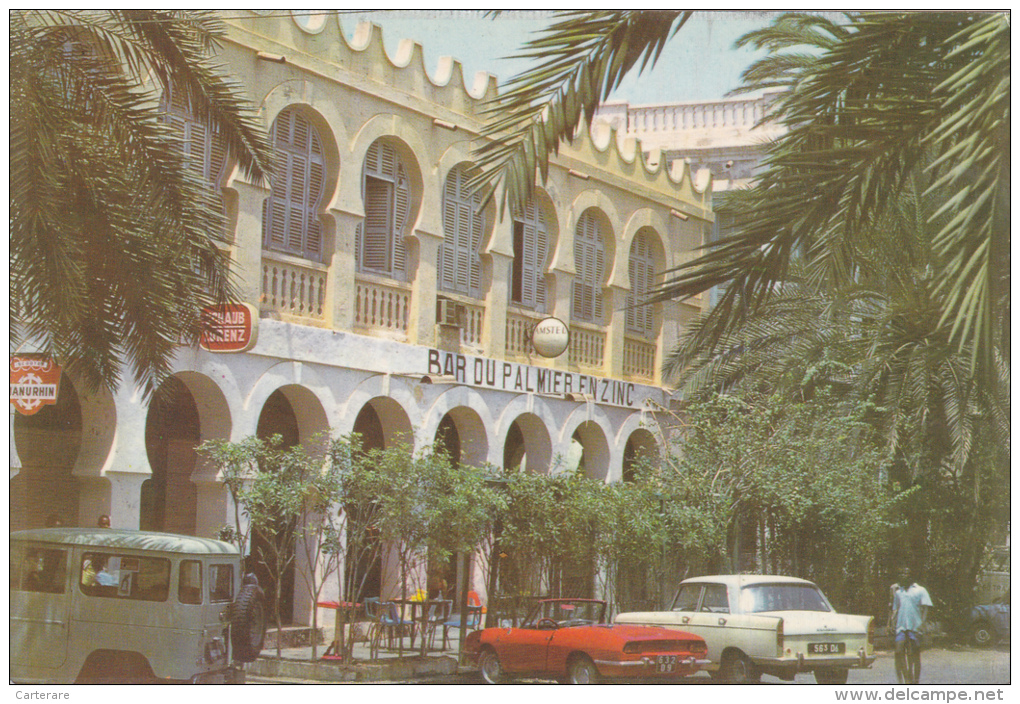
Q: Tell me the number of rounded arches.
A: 15